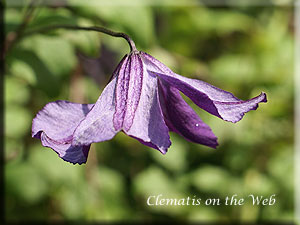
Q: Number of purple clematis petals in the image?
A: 4